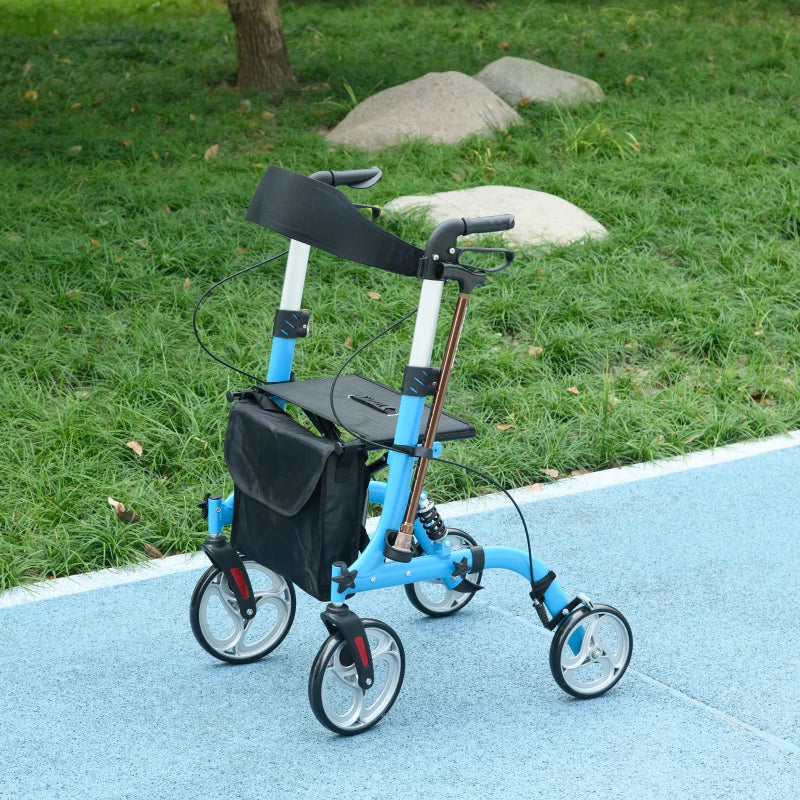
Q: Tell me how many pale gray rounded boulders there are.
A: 3